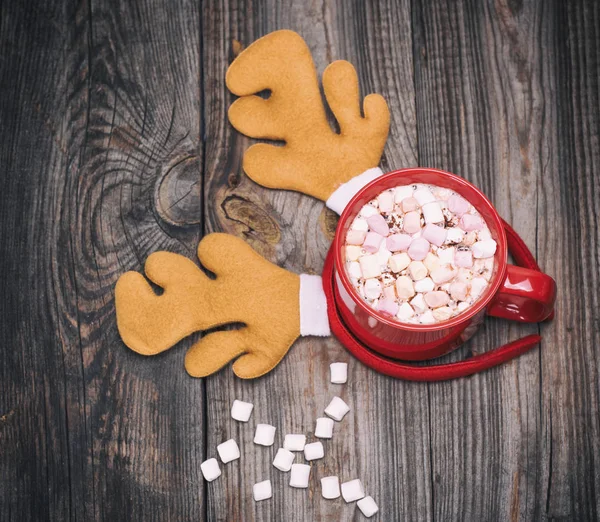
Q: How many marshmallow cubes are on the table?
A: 15